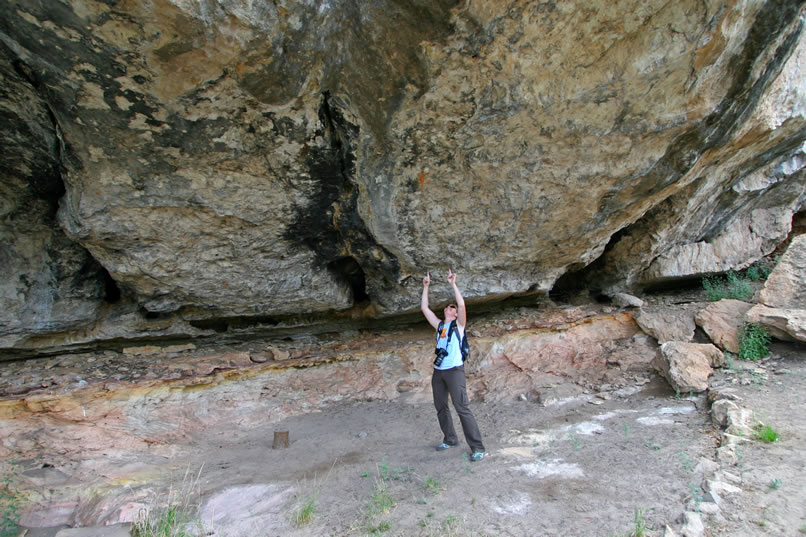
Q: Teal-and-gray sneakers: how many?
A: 2